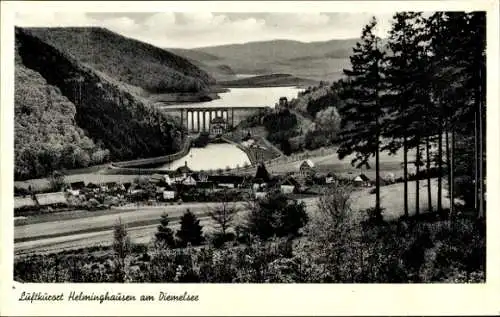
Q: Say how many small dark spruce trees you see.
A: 2